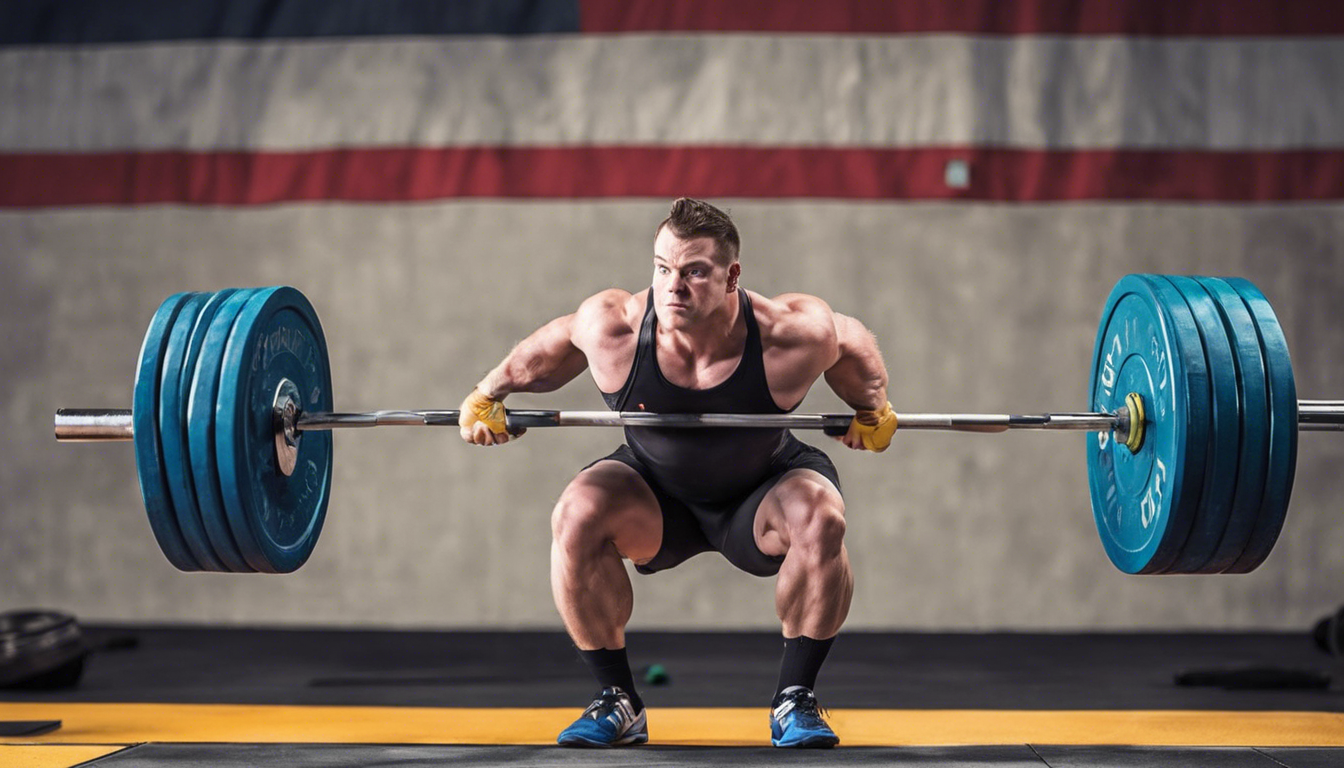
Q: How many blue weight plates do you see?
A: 8